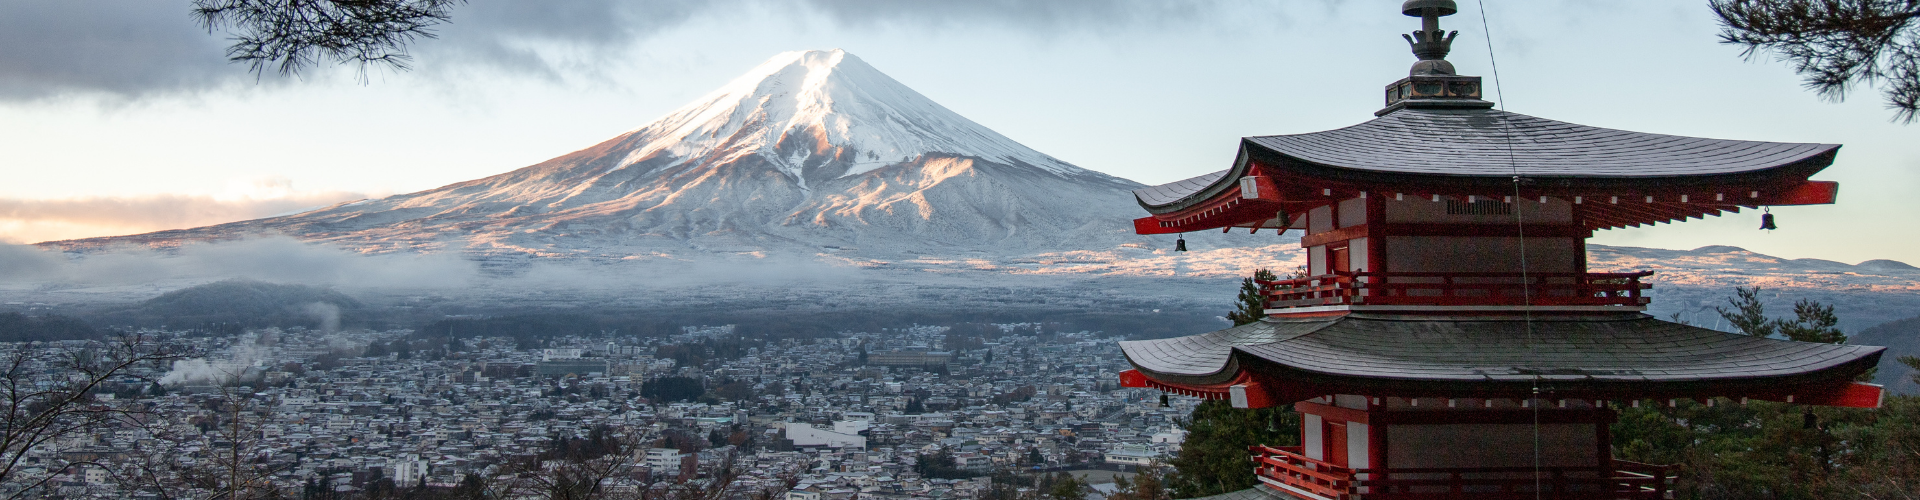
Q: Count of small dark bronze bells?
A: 6